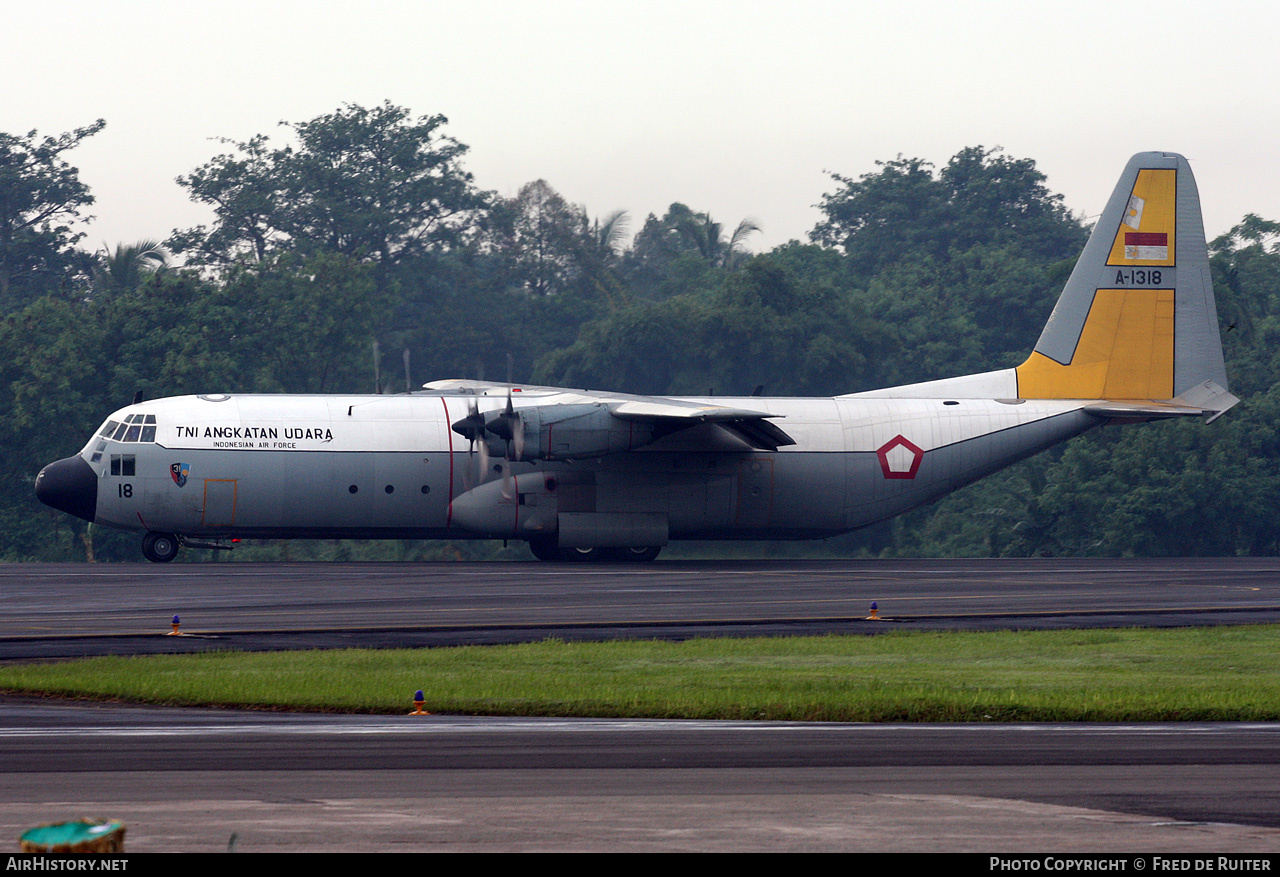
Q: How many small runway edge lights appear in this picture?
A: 3